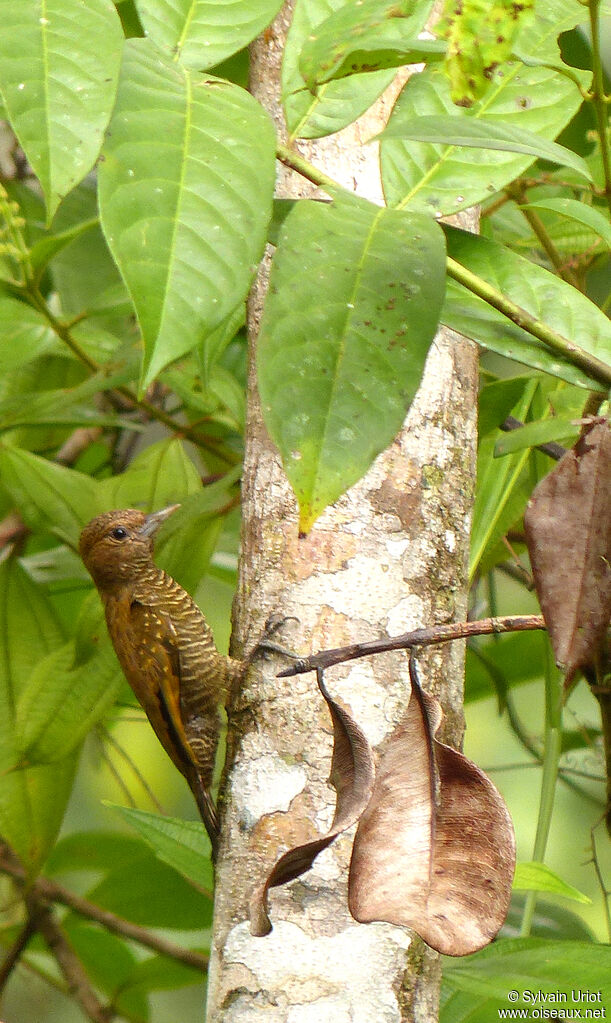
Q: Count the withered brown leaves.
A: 3